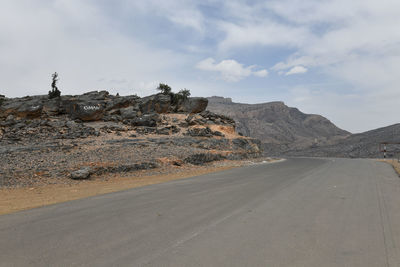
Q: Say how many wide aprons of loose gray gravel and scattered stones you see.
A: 1